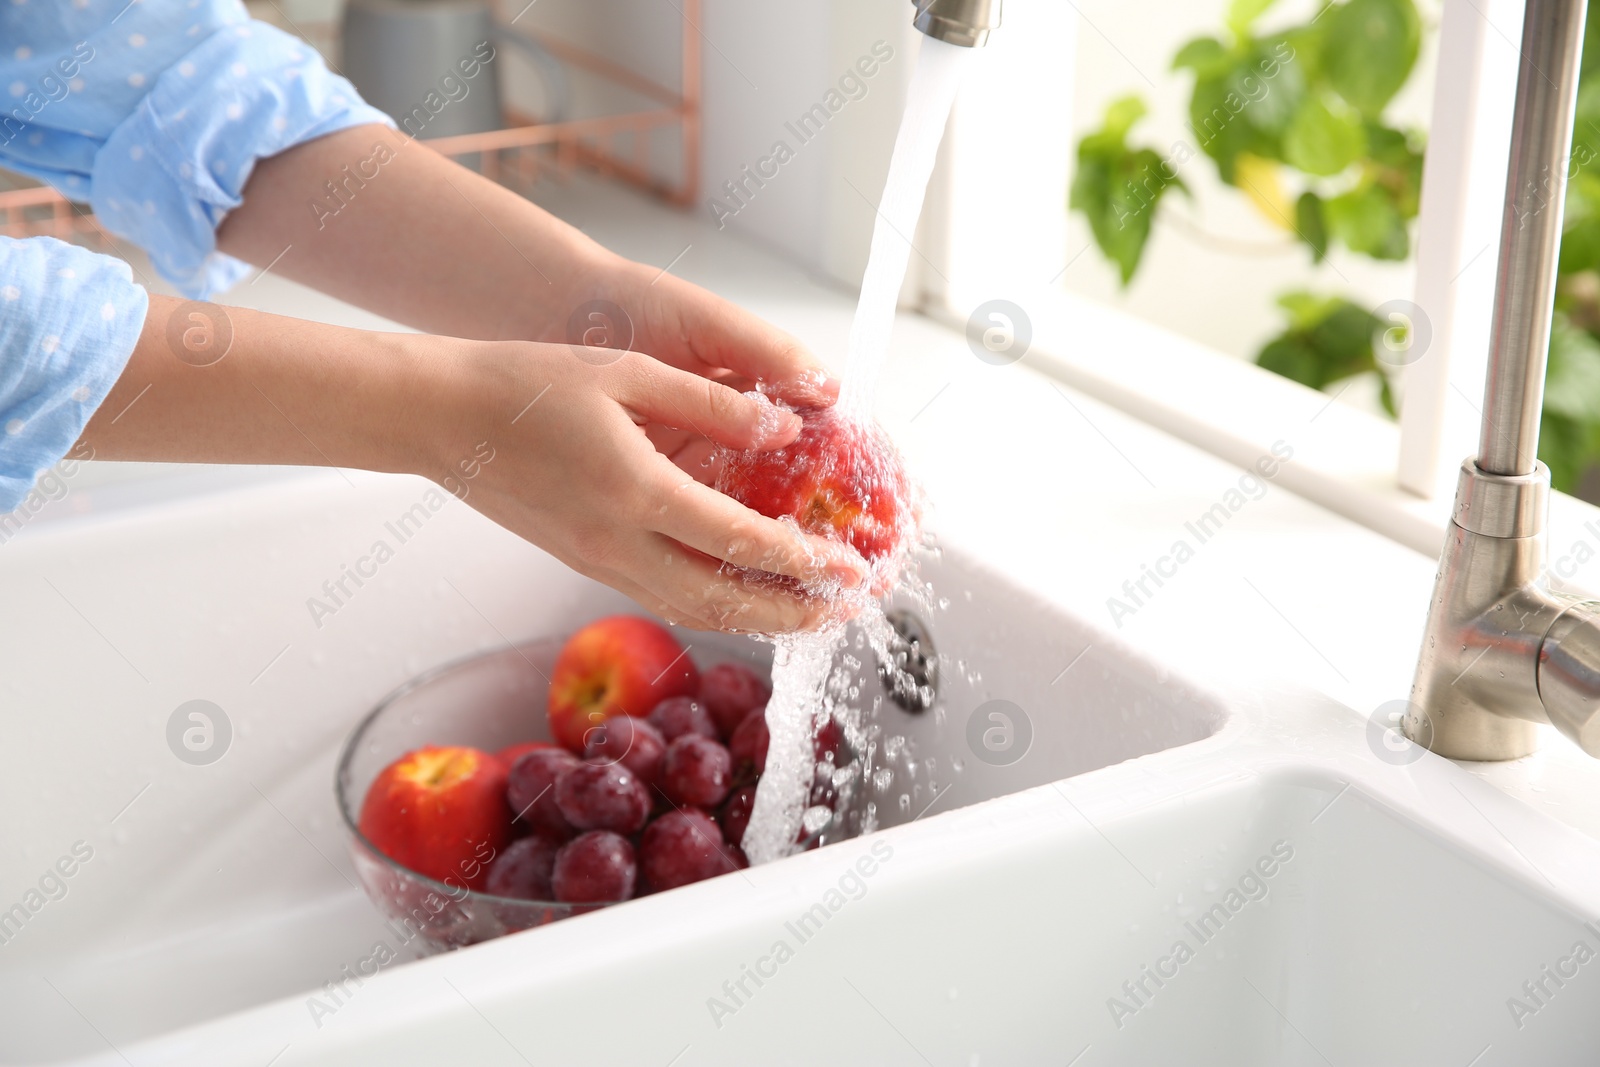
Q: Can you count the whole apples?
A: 3